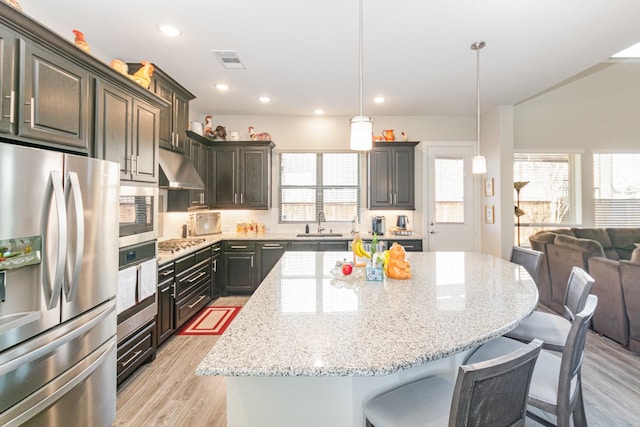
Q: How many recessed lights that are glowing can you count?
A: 5